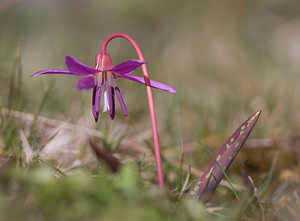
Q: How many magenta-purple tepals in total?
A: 5